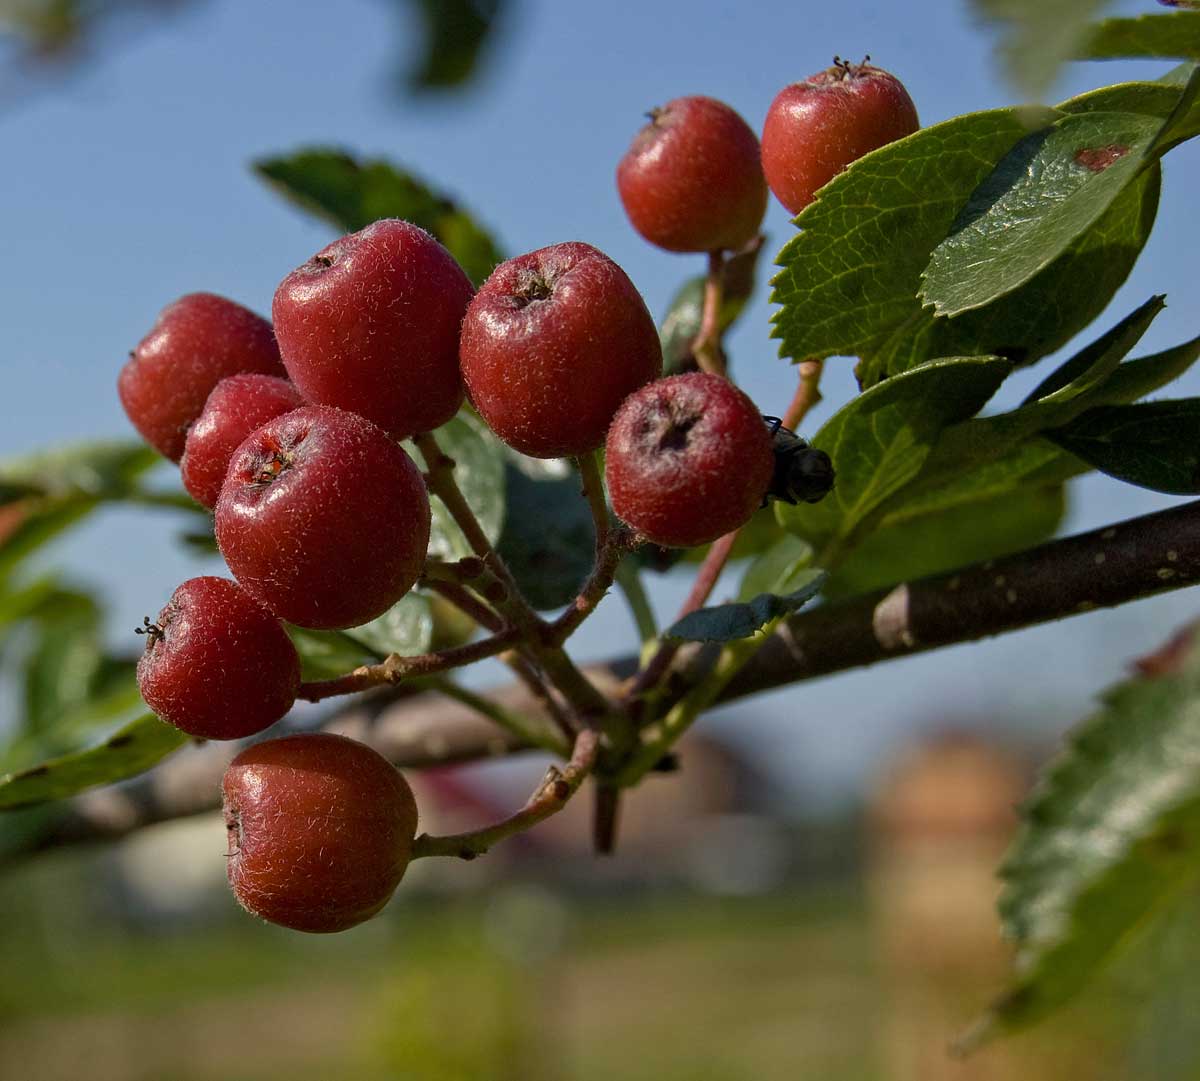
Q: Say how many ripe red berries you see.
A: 10